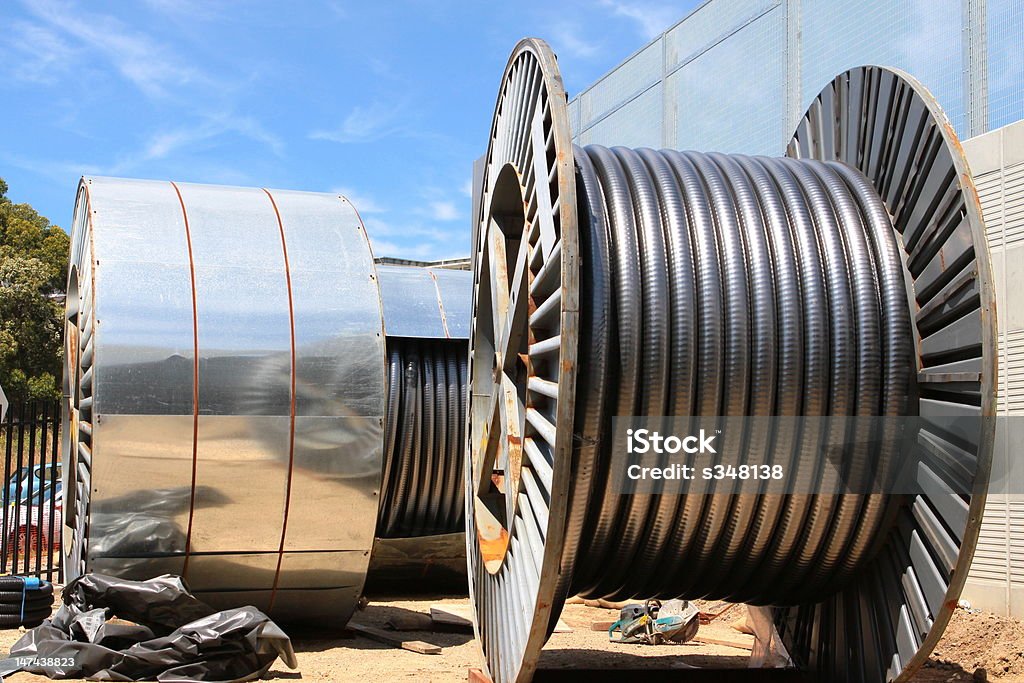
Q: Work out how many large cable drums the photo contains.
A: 3